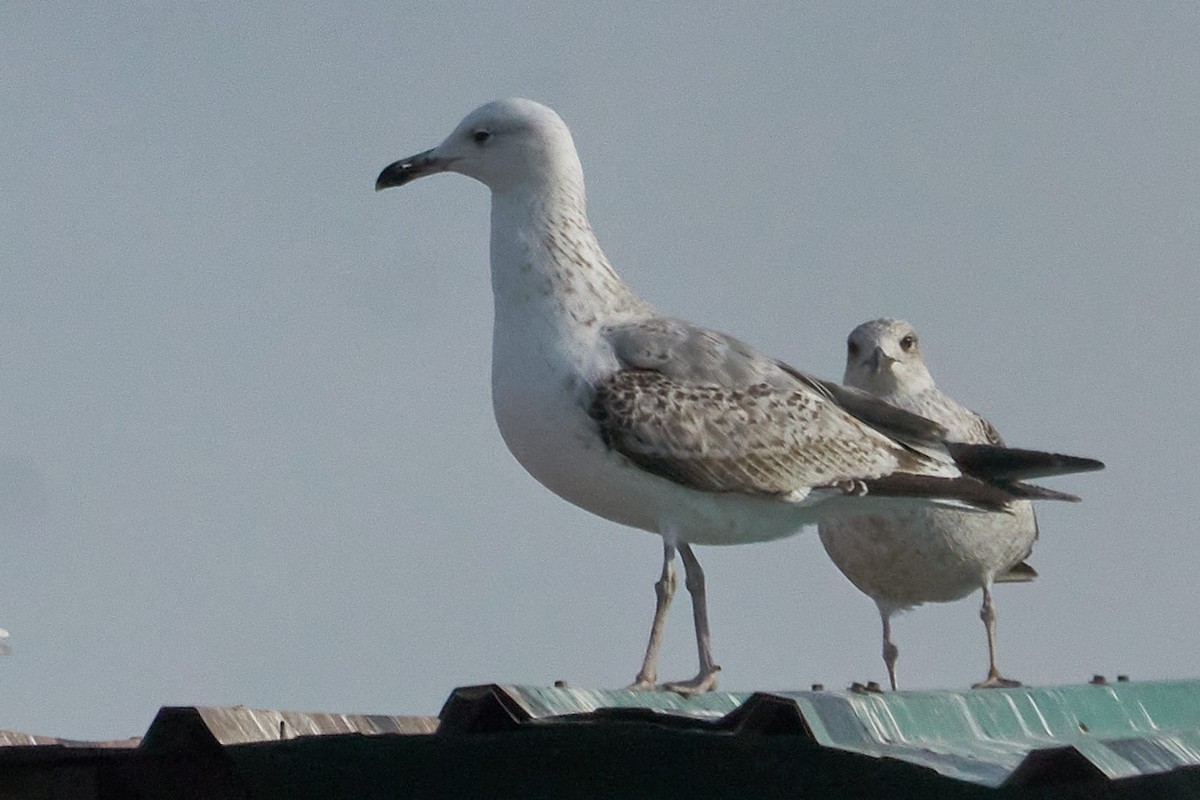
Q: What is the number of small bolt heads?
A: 6